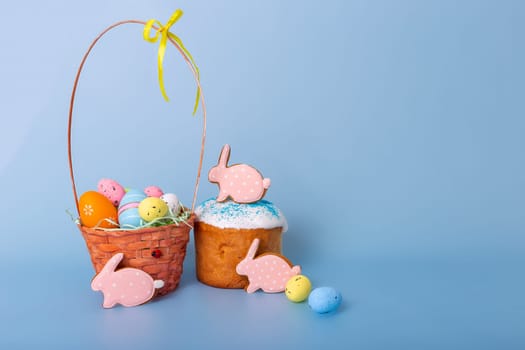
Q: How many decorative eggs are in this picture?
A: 8